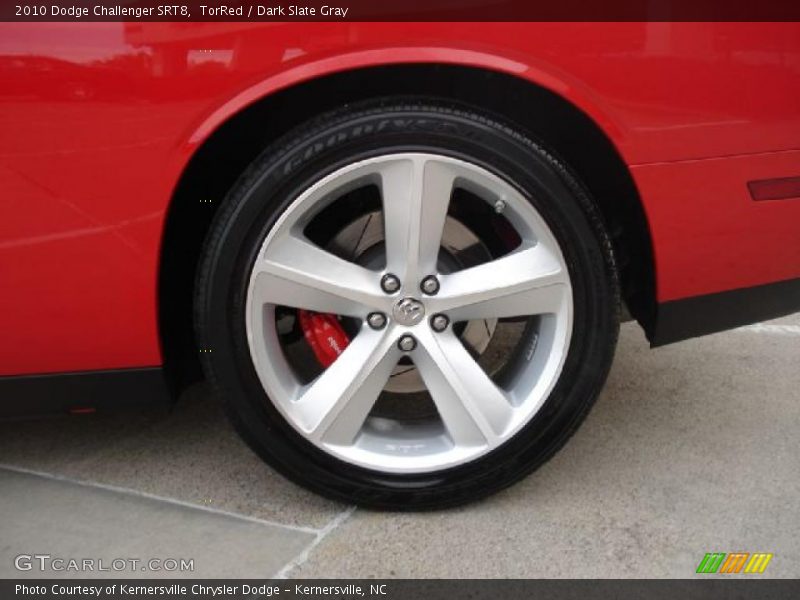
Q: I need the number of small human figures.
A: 0